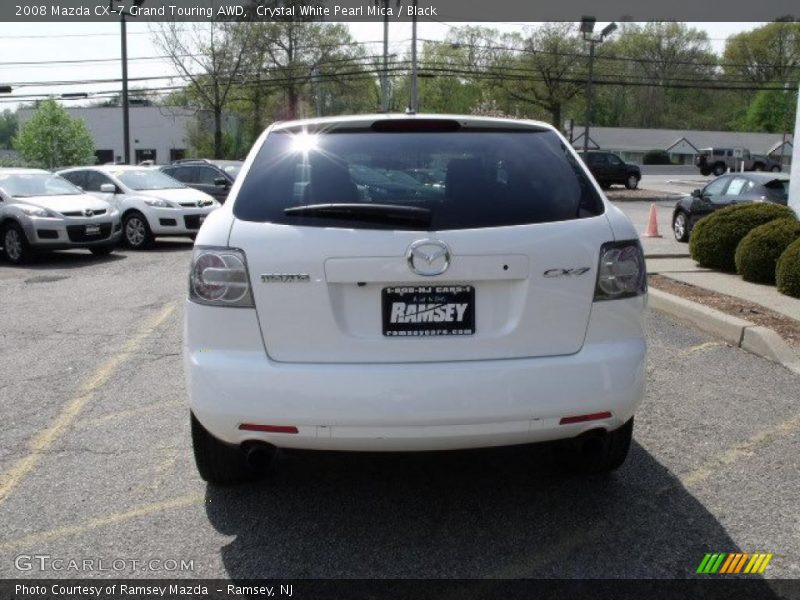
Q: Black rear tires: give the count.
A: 2